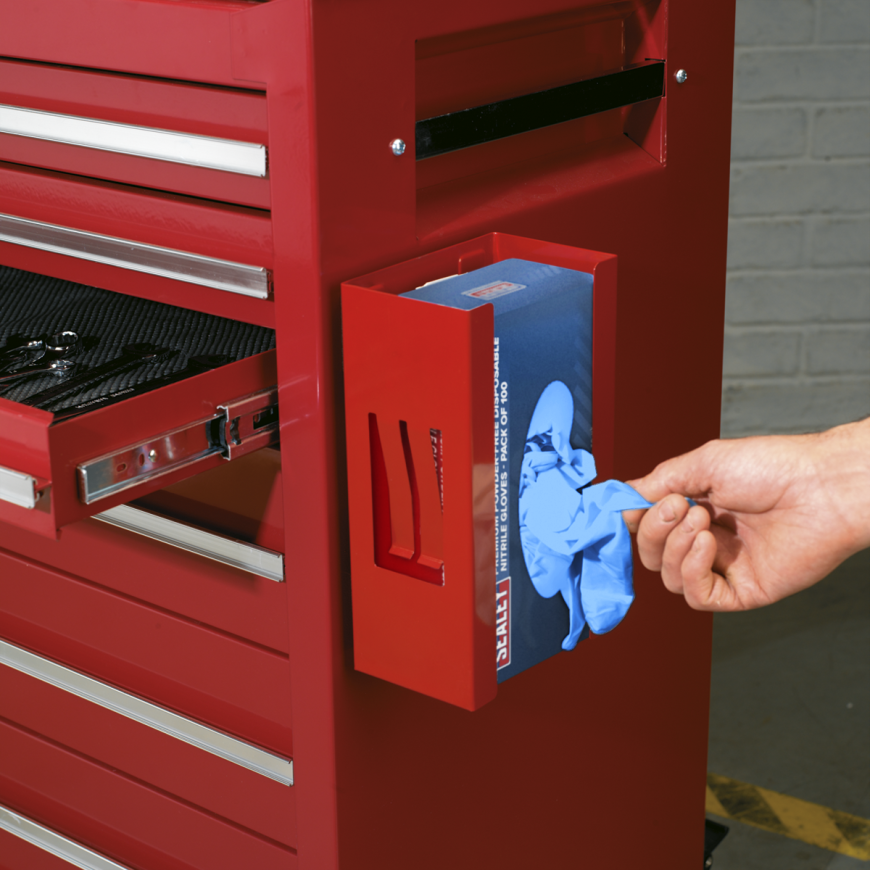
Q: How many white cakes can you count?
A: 0